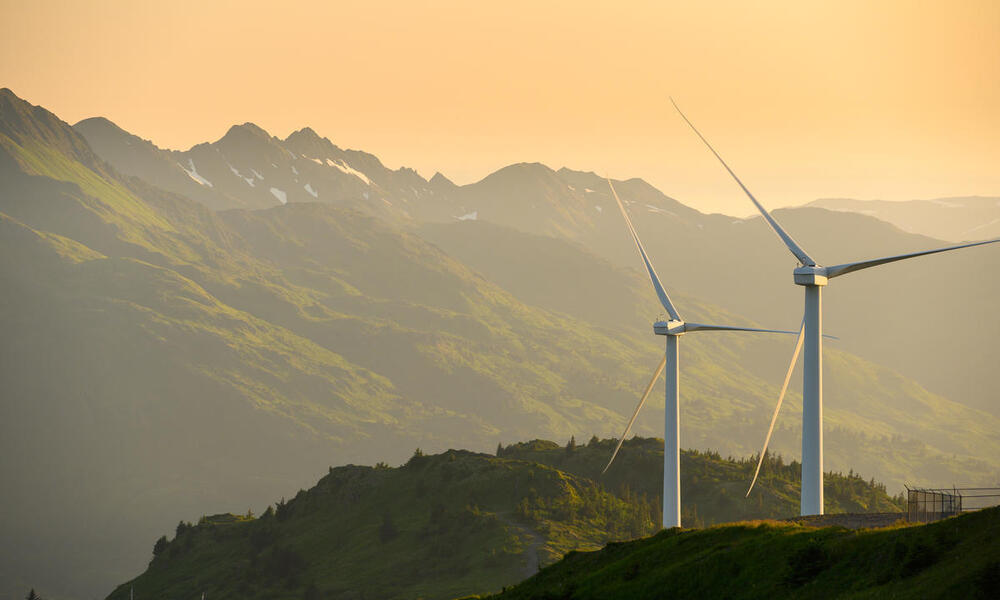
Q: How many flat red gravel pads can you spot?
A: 0